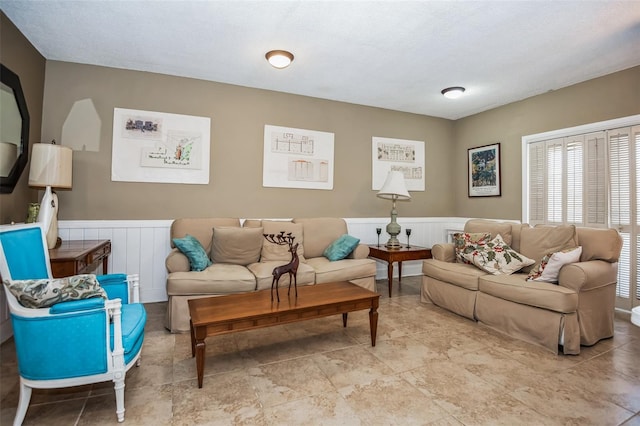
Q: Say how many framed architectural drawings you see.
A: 3